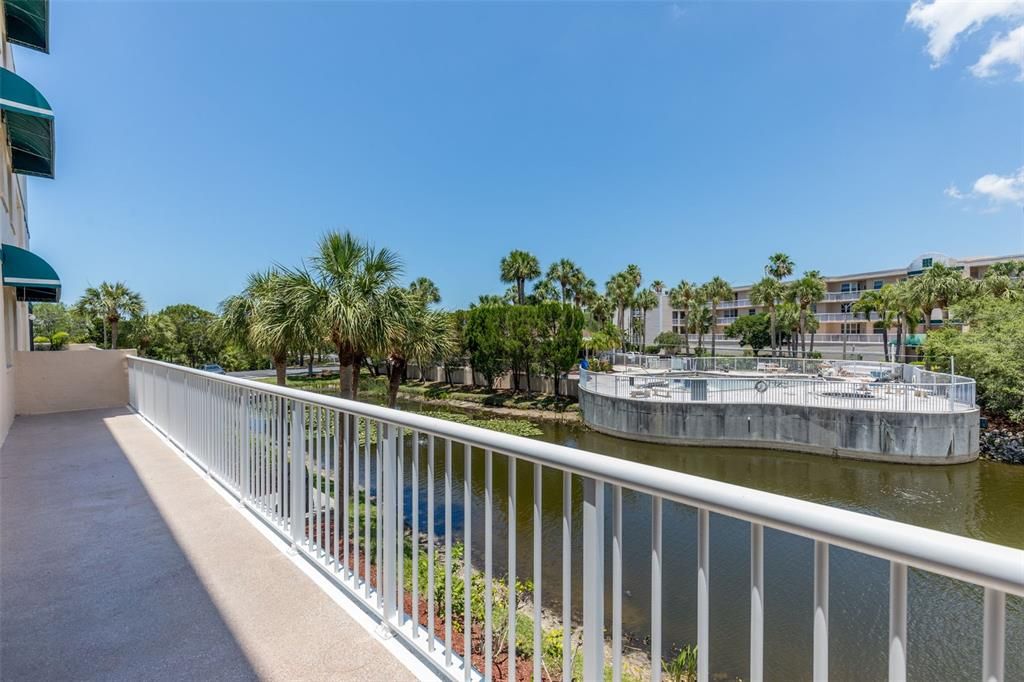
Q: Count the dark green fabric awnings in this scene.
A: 3